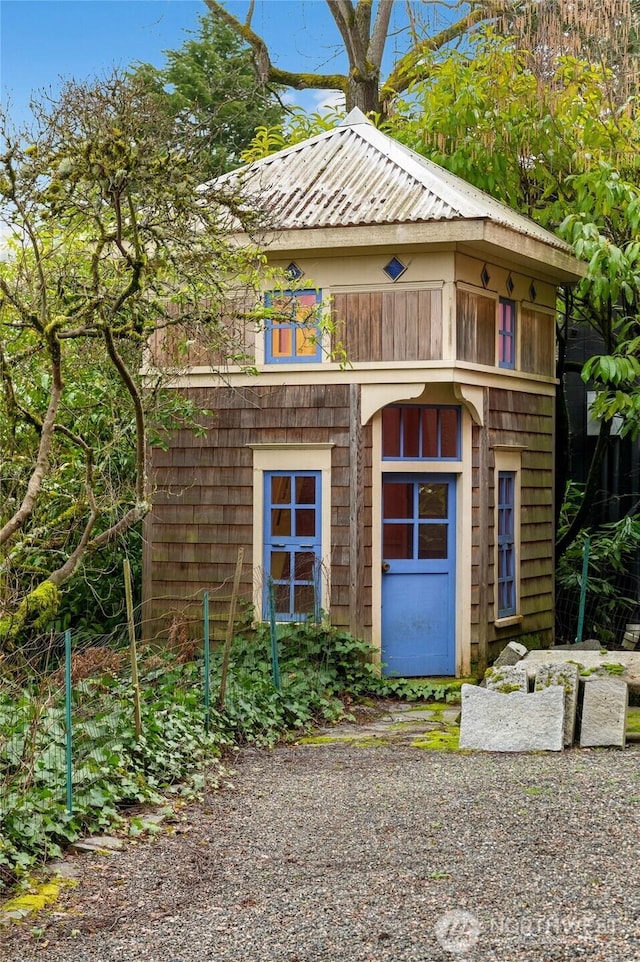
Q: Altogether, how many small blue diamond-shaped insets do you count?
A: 5